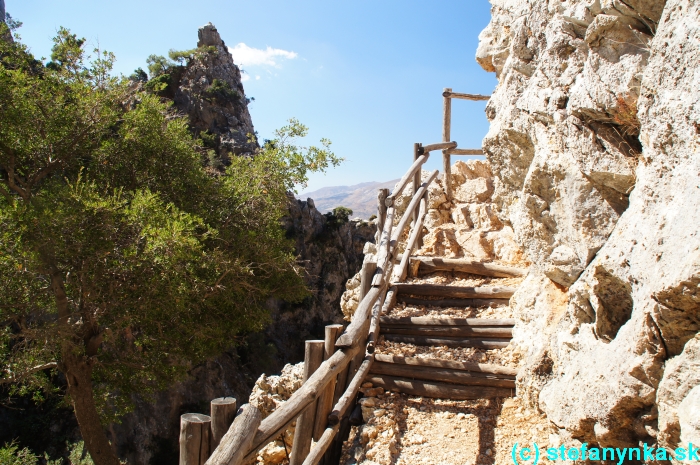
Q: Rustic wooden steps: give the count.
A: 4